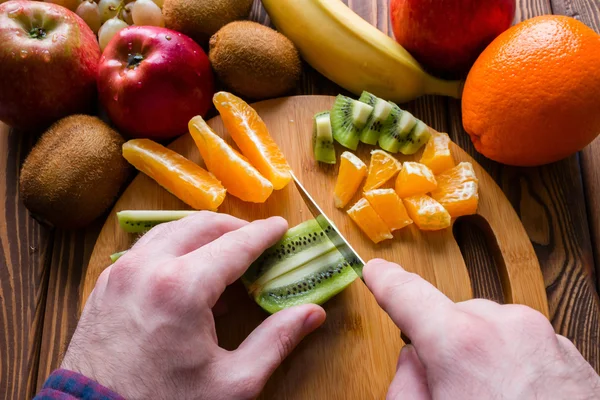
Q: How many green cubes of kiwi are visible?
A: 5